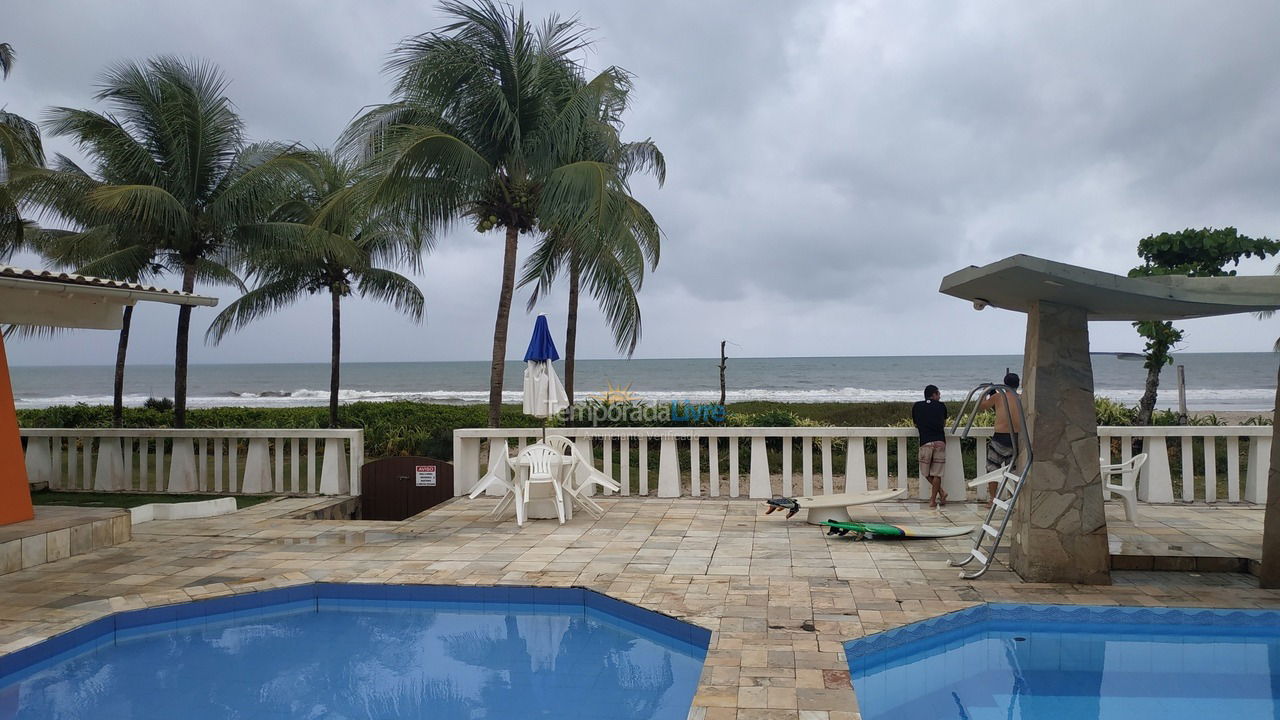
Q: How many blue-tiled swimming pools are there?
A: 2